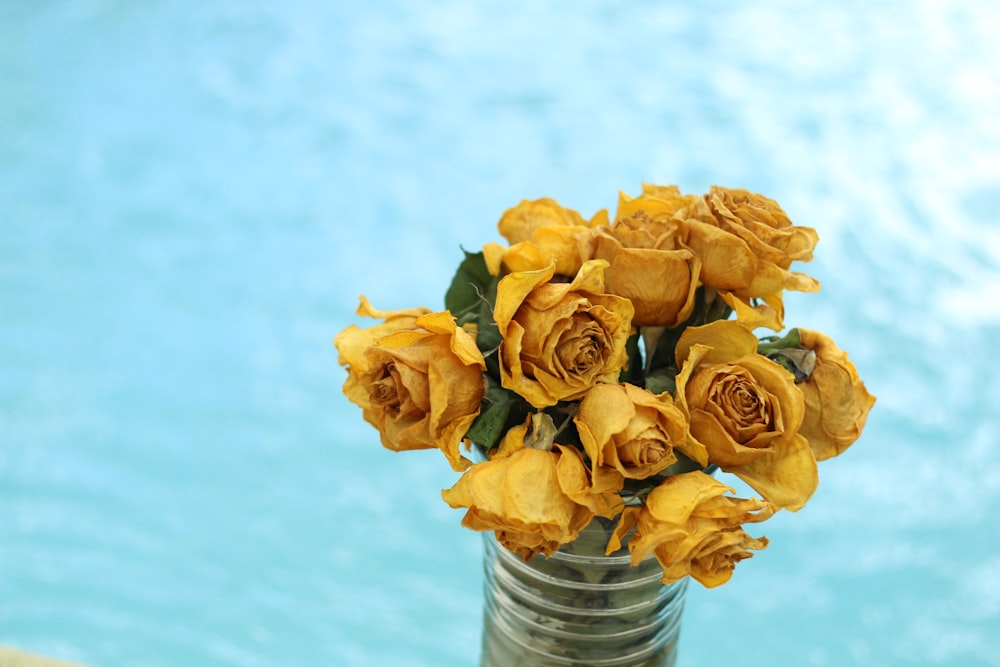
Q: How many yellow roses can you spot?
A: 11